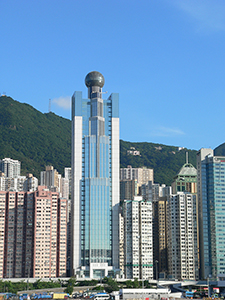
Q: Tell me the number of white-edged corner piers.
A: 2